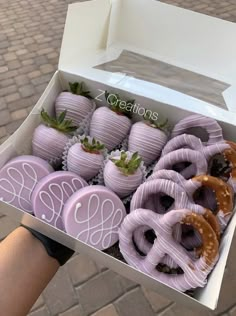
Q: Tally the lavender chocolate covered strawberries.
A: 6